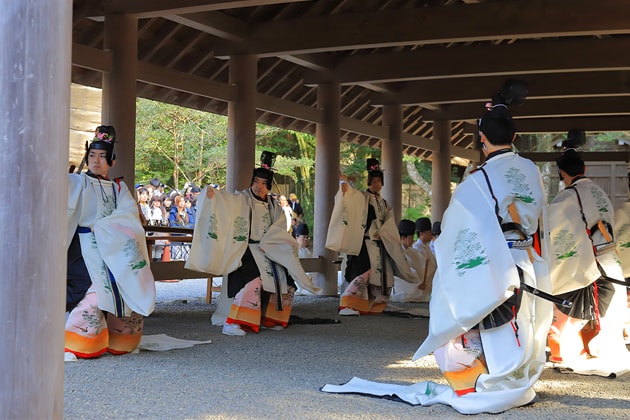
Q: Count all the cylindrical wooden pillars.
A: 6